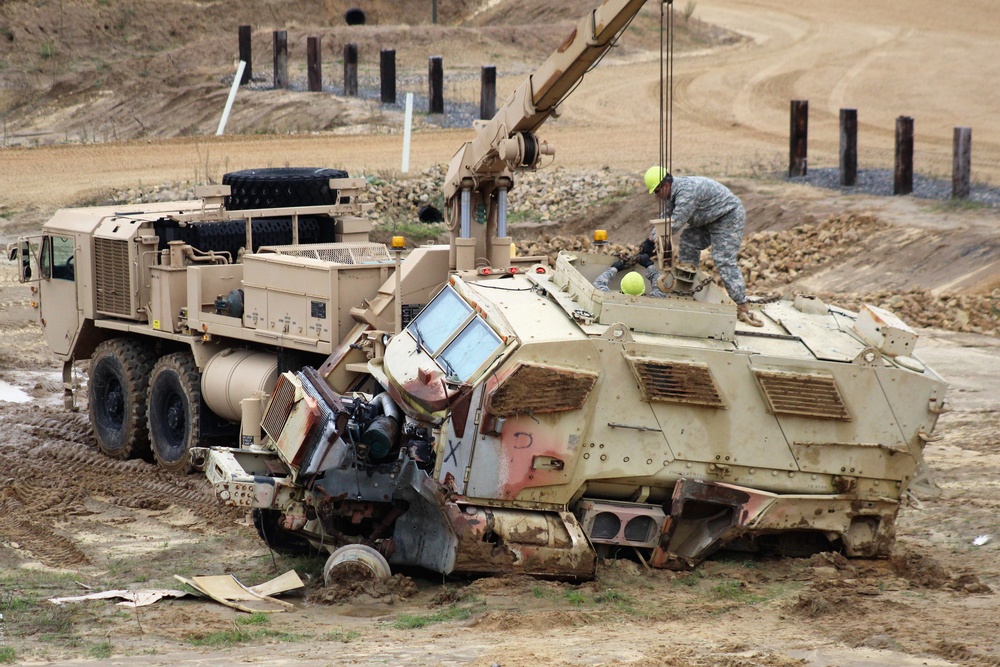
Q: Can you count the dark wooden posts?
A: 11